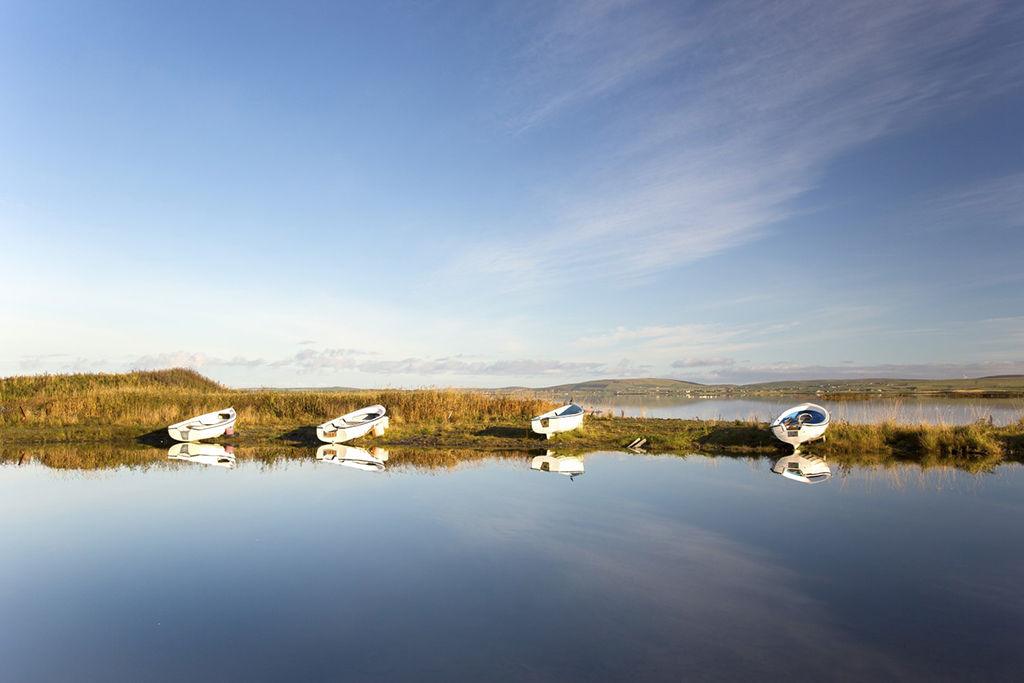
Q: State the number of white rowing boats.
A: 4